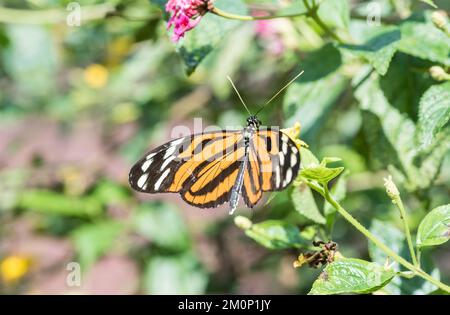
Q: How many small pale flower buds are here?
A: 4